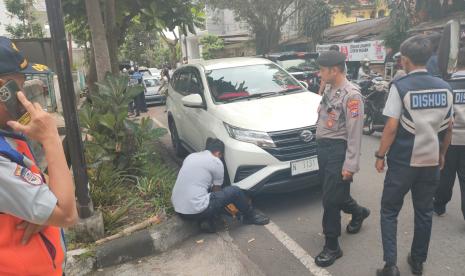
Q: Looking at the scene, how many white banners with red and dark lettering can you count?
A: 1